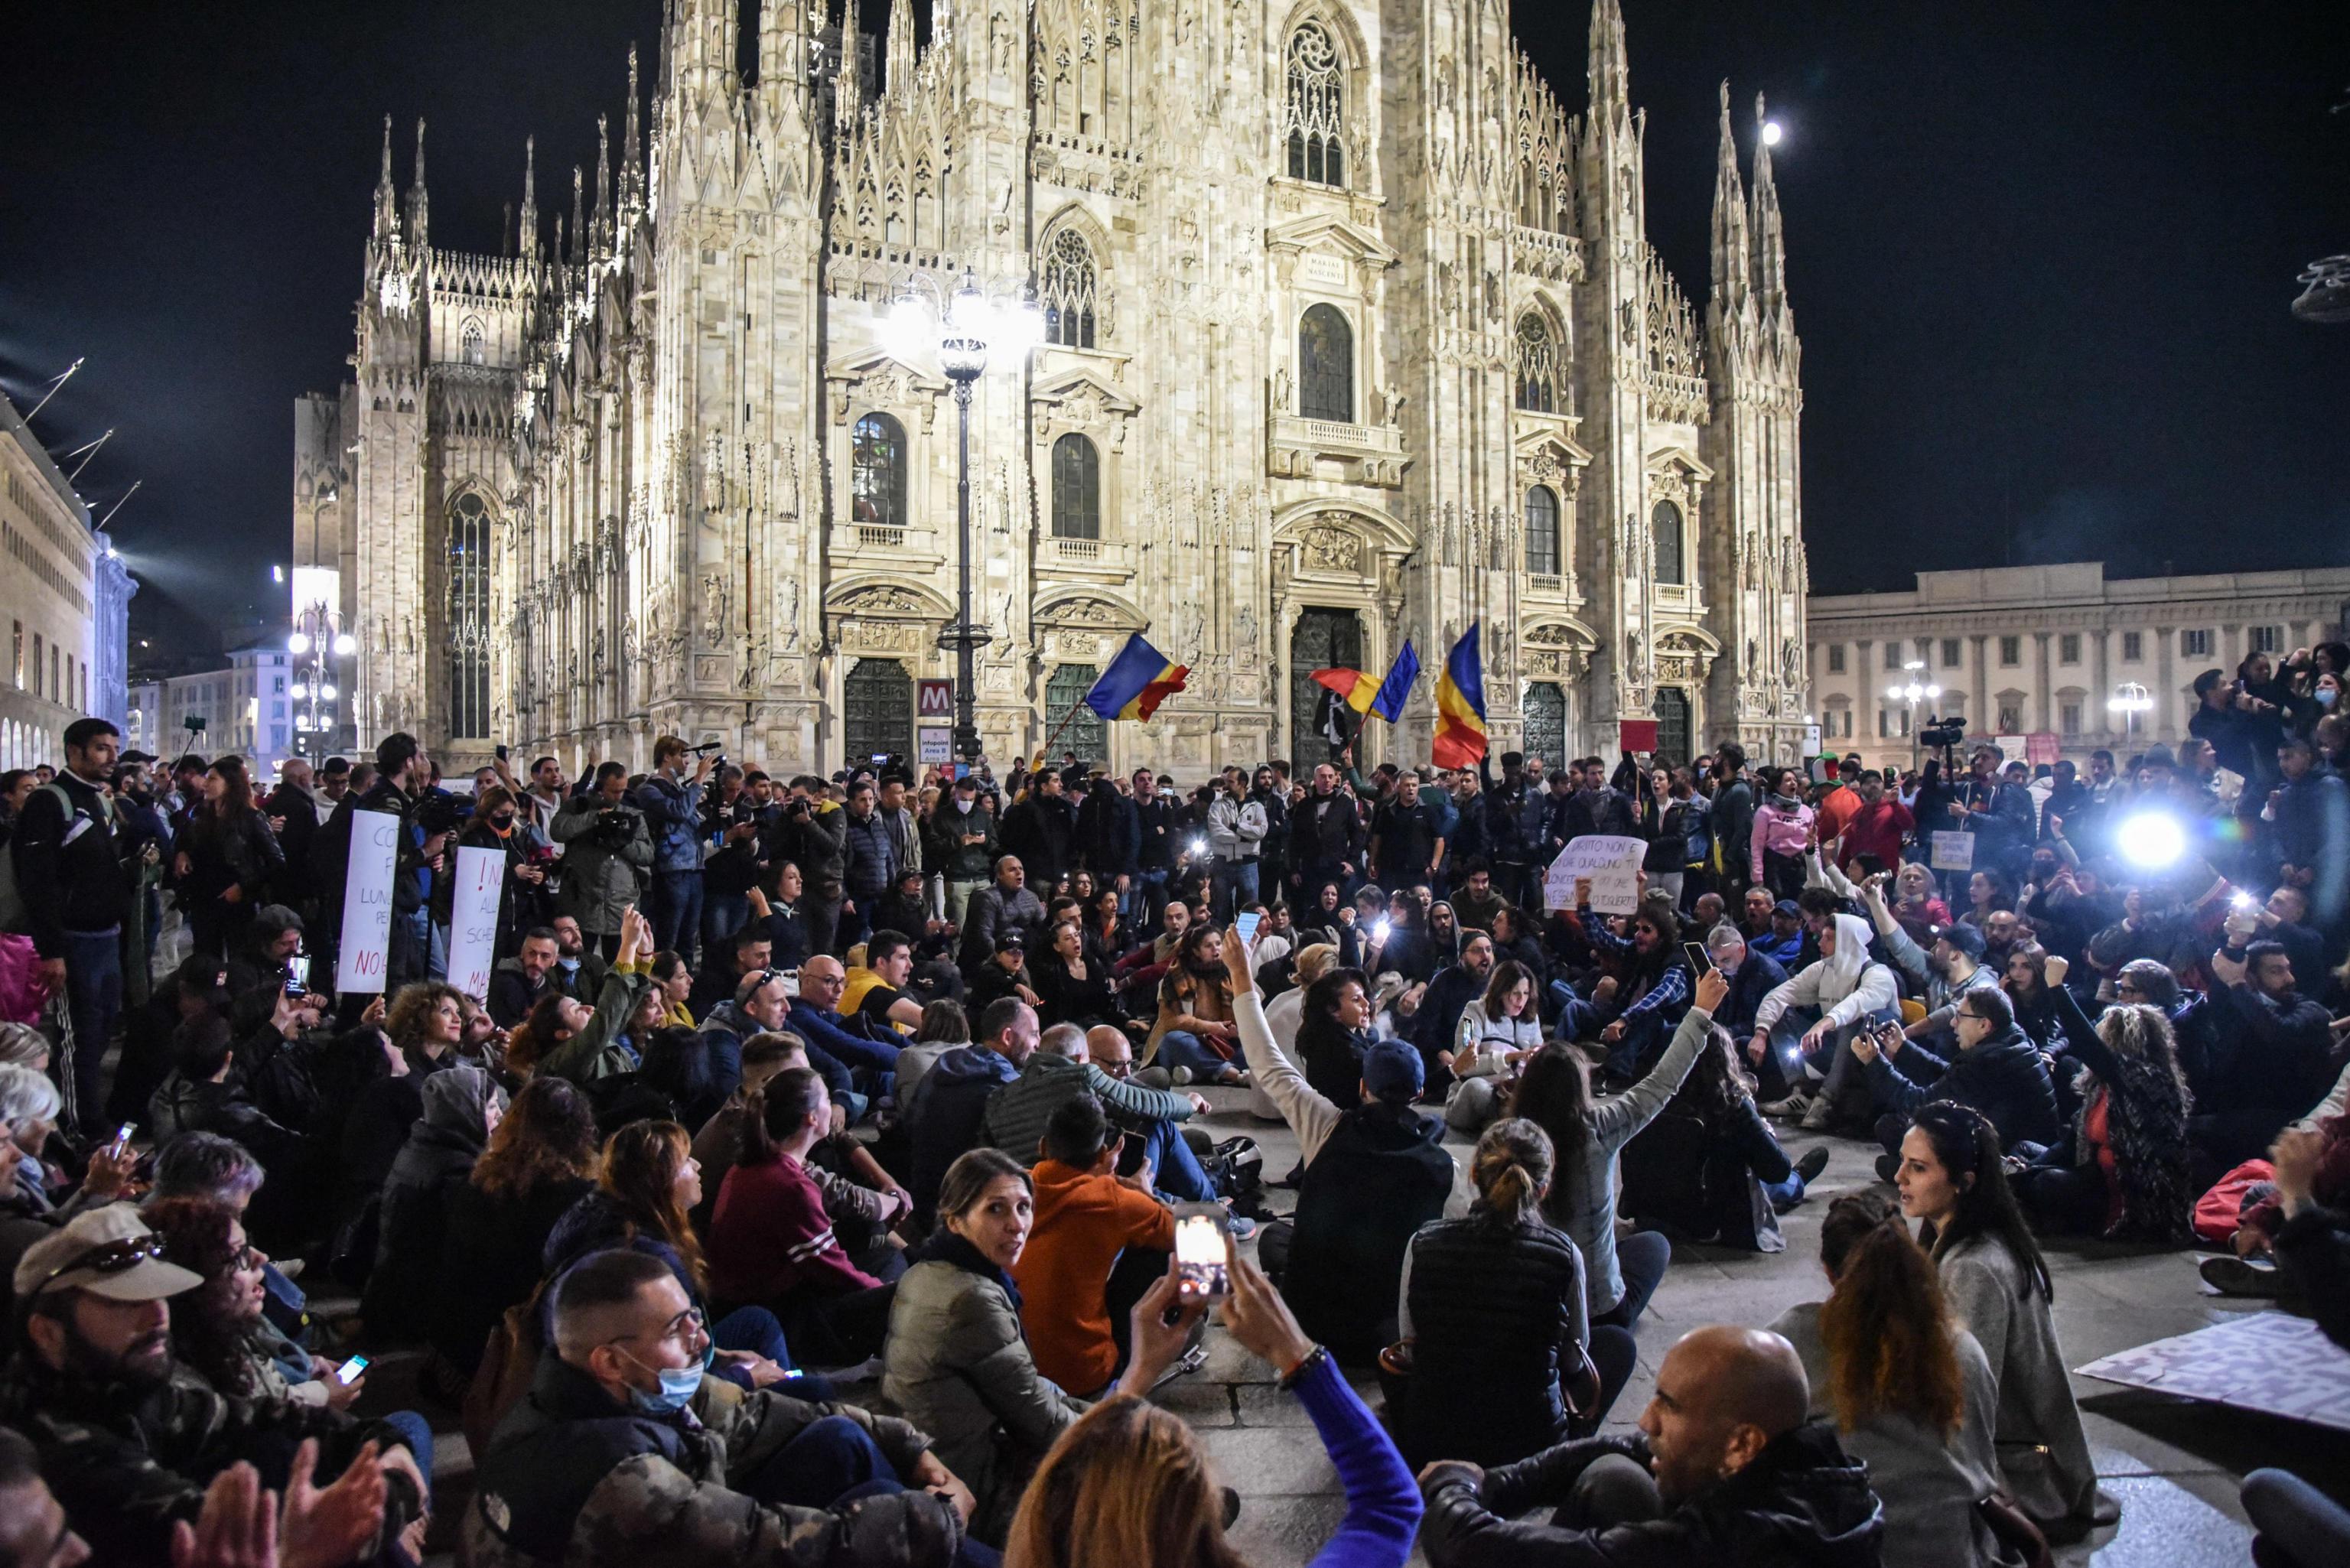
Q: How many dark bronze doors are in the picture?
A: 5